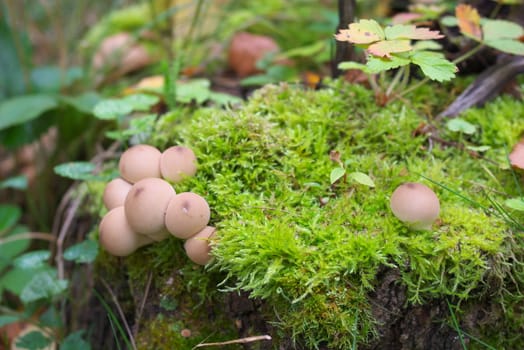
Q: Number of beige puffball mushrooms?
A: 8